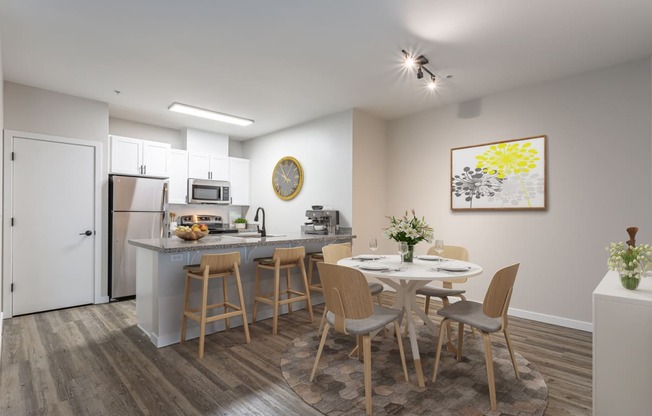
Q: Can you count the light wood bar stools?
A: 3